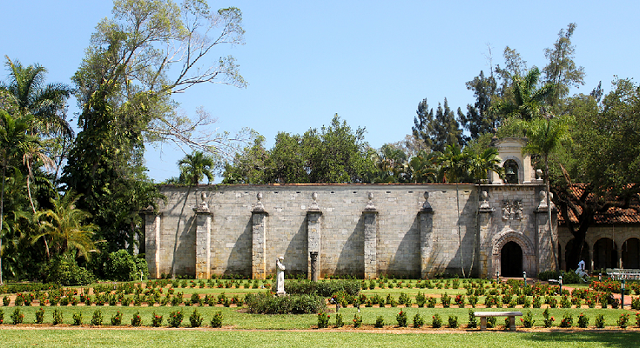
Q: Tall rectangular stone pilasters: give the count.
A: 8